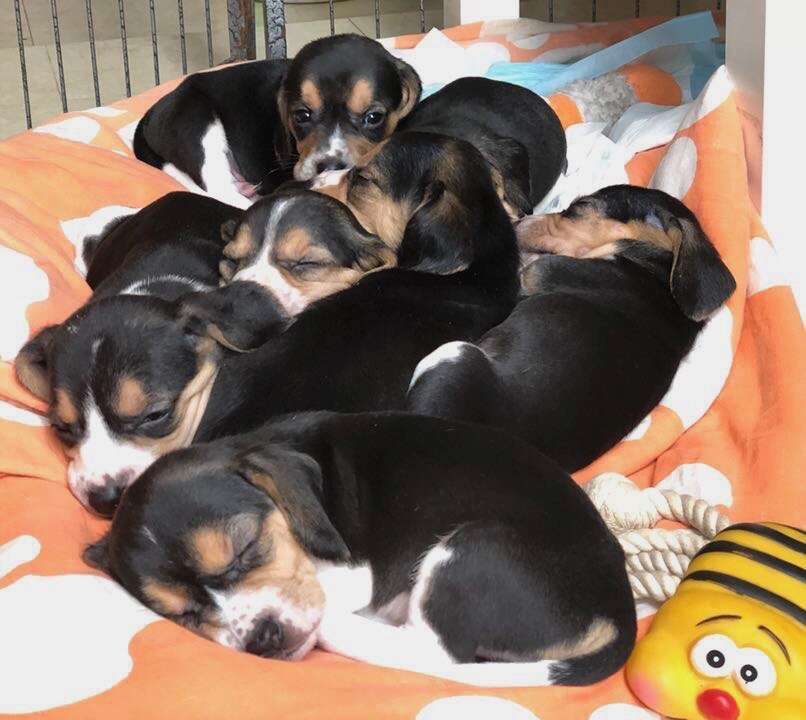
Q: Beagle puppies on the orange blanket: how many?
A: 7